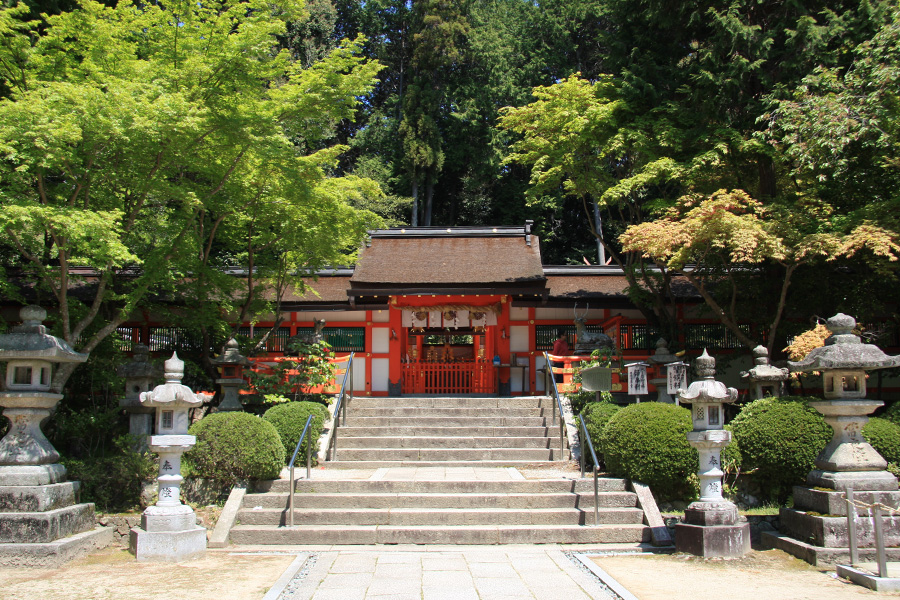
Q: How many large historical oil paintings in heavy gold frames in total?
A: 0